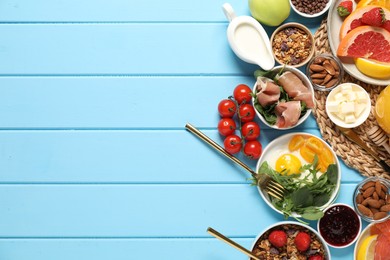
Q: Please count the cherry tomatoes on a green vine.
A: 7